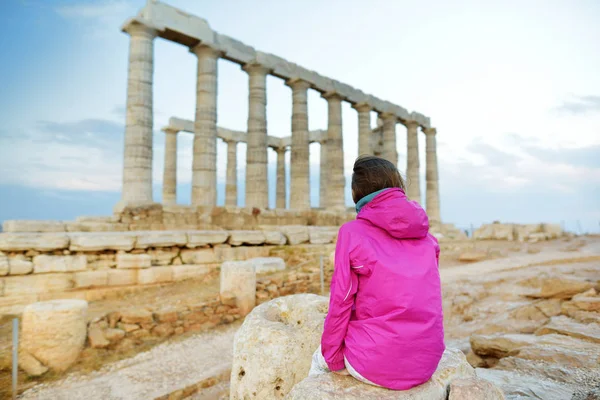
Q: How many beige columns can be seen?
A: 13